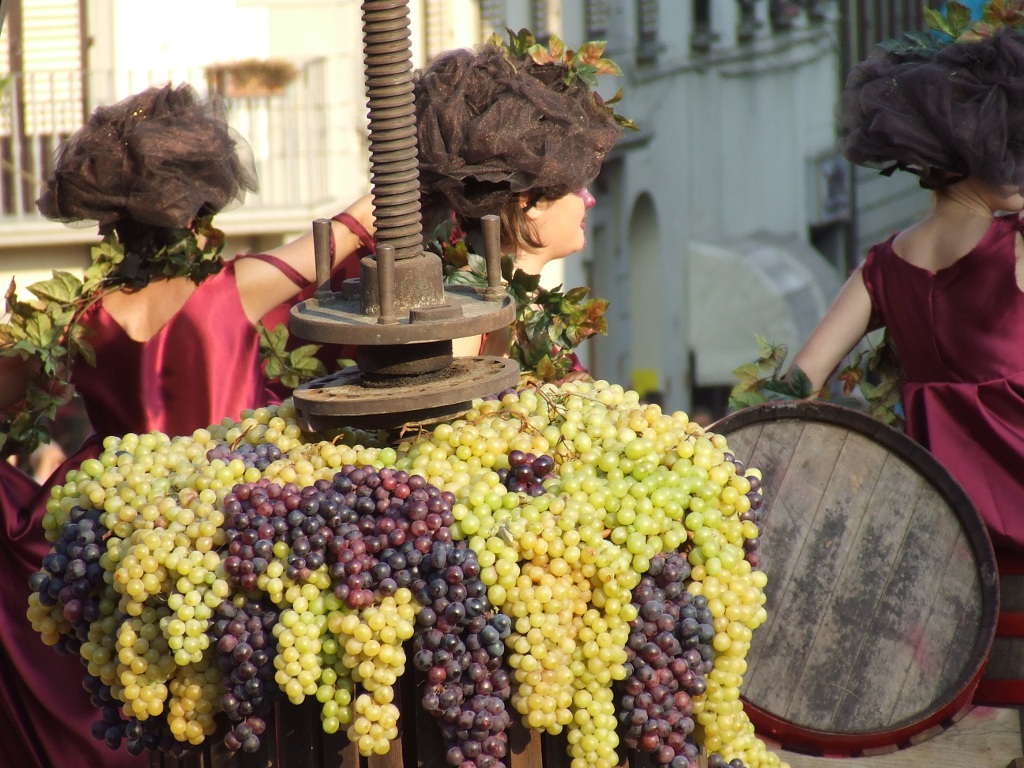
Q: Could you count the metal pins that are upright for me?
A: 3